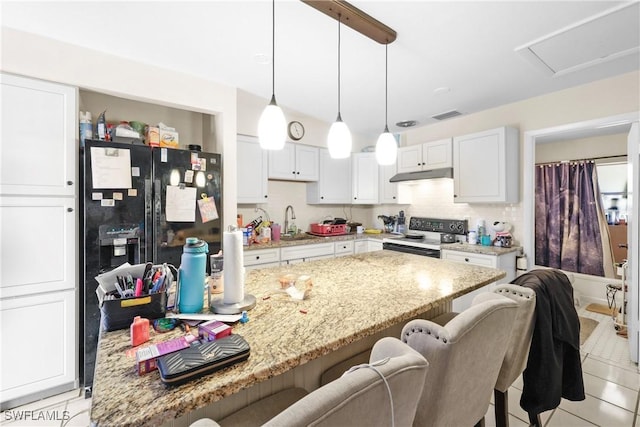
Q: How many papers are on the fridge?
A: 3